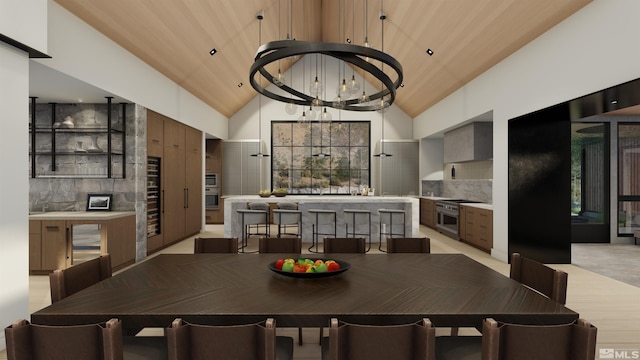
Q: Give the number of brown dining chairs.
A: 10